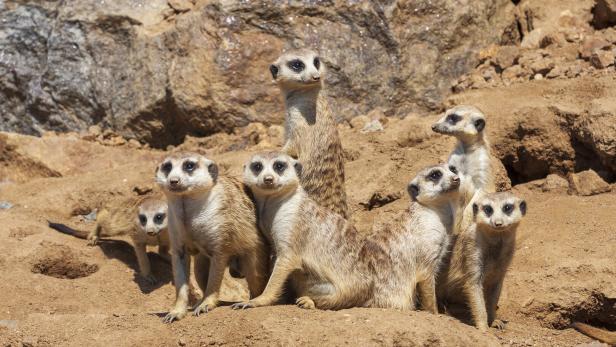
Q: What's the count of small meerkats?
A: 2